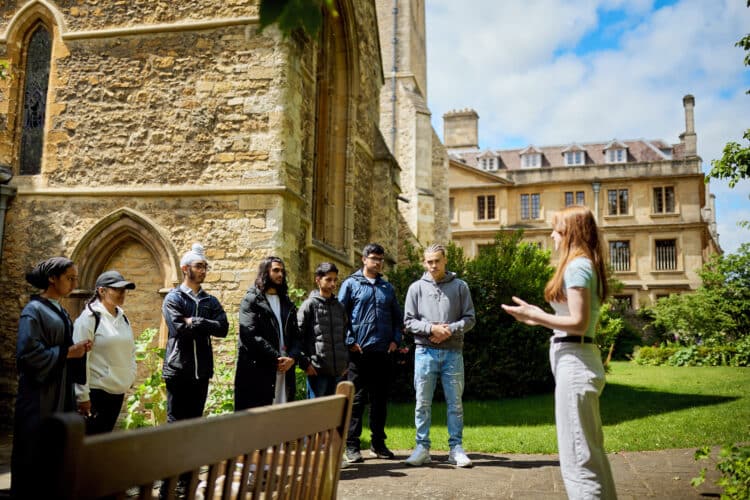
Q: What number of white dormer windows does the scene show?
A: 4